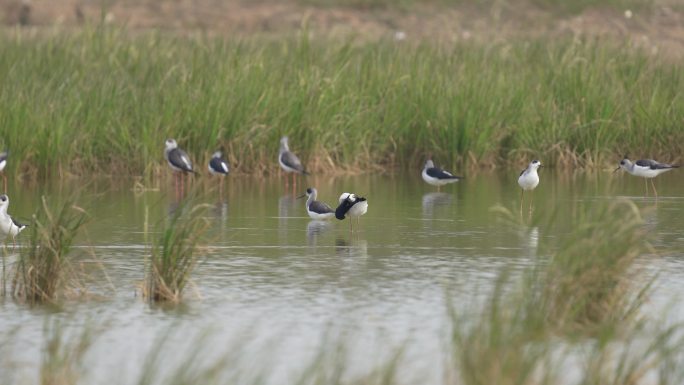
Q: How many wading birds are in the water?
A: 10